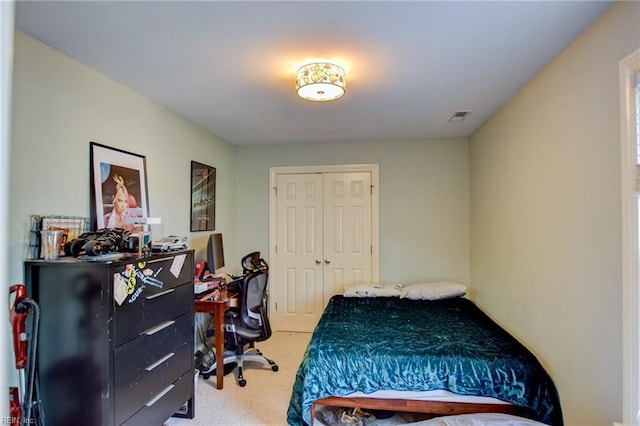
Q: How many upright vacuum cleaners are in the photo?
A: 1